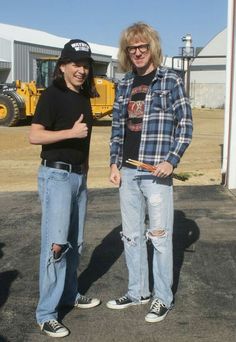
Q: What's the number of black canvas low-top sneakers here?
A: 4